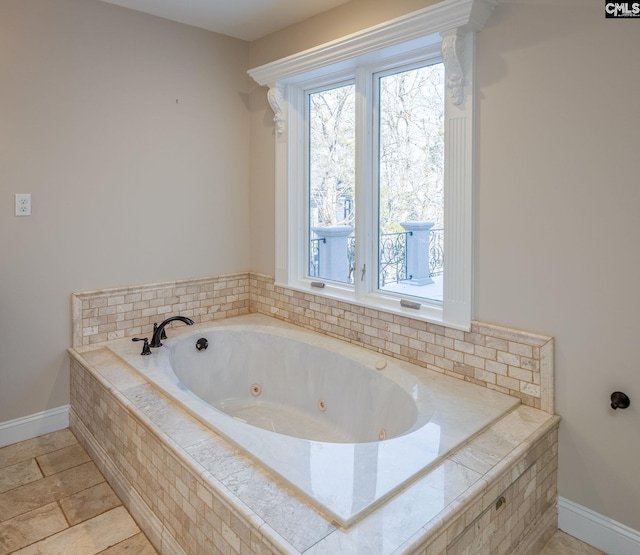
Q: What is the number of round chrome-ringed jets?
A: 3